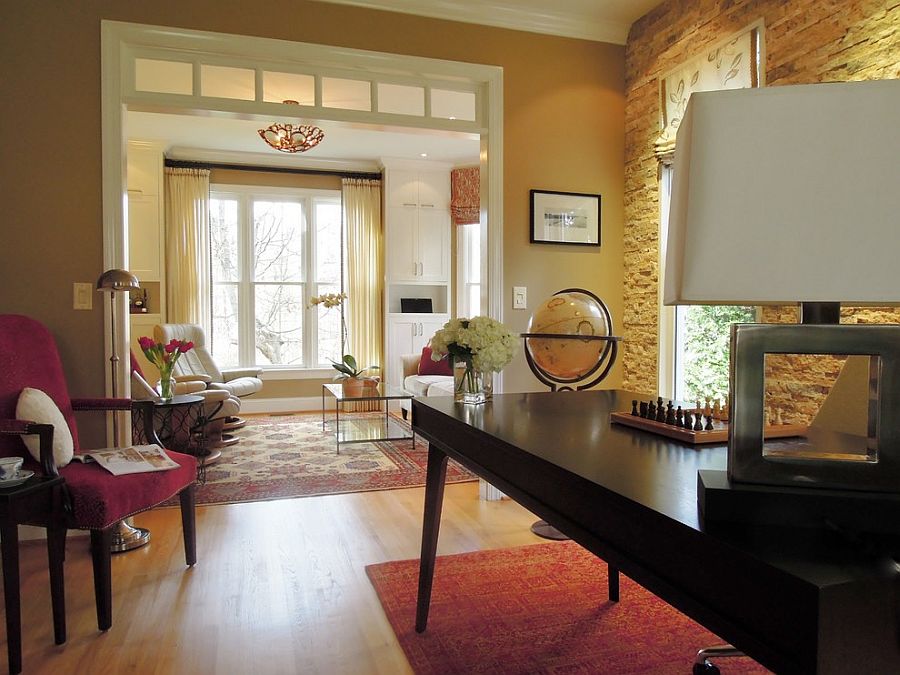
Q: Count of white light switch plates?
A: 2